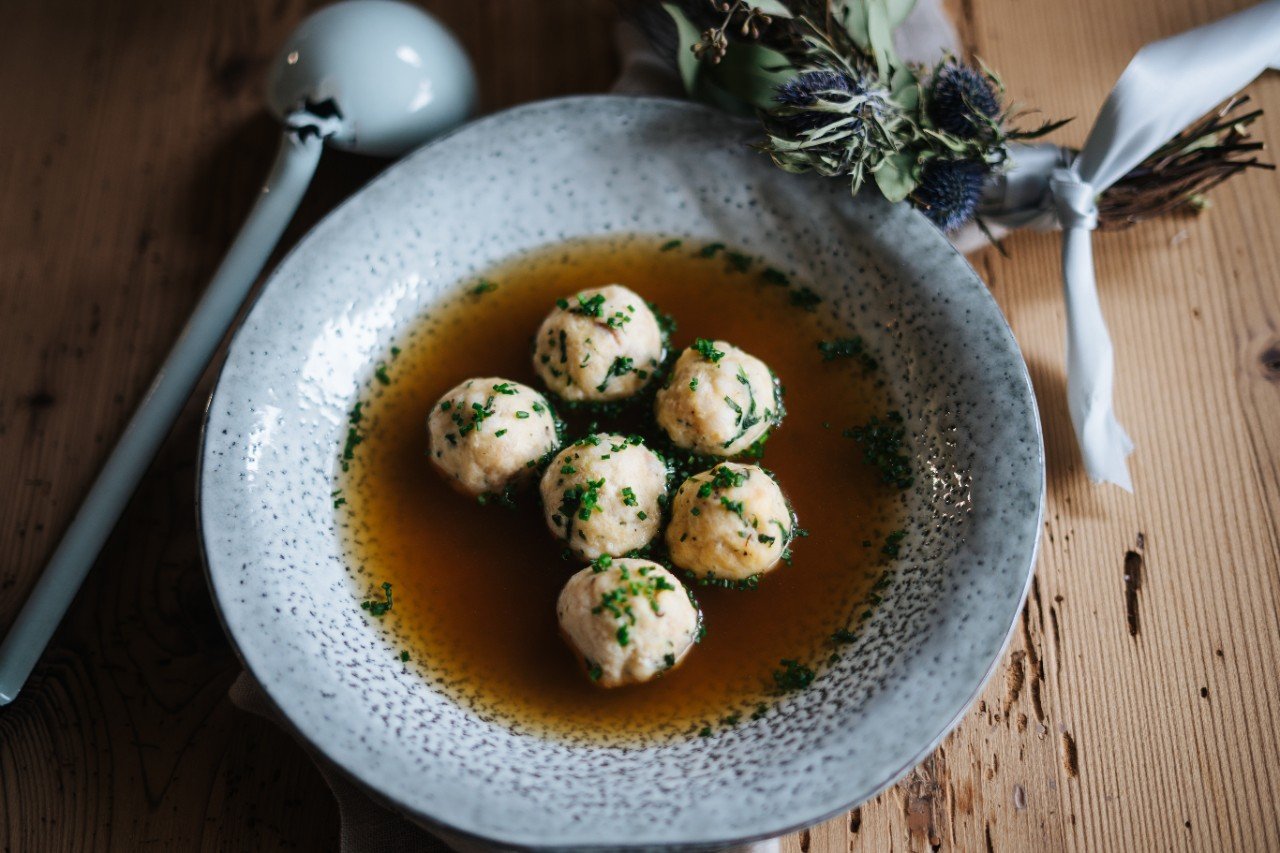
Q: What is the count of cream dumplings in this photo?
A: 6